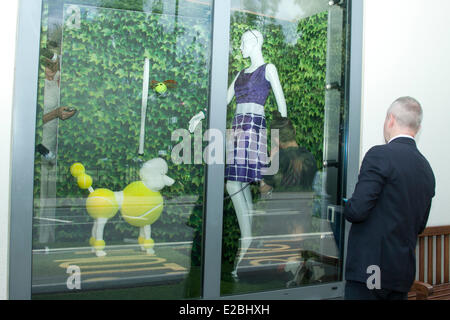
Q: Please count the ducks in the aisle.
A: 0